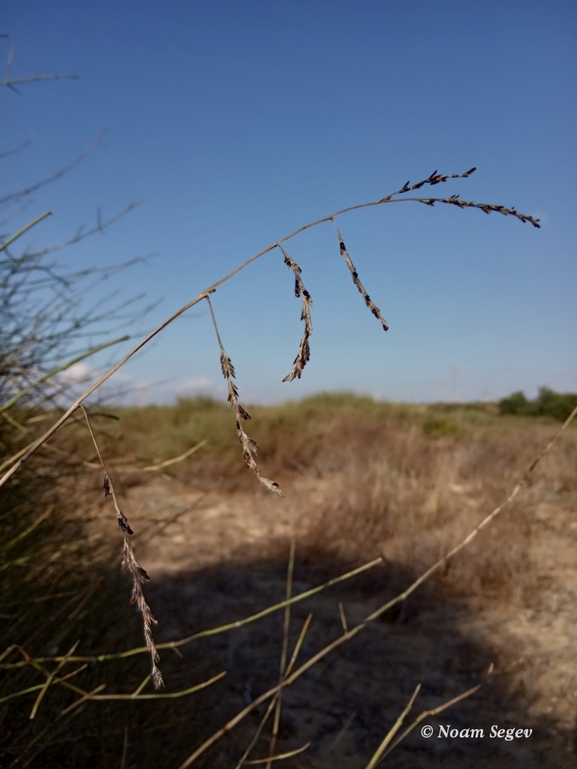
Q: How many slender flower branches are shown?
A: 6